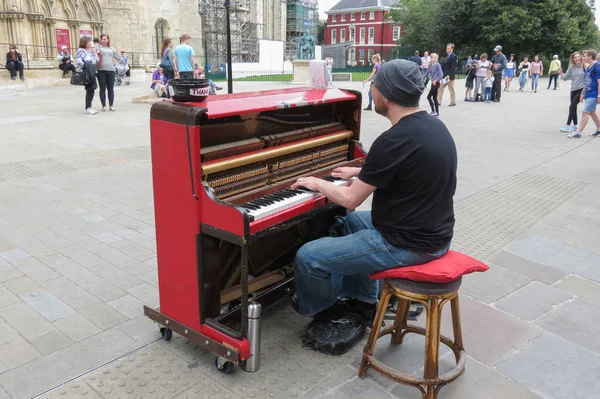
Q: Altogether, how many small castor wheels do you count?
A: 2